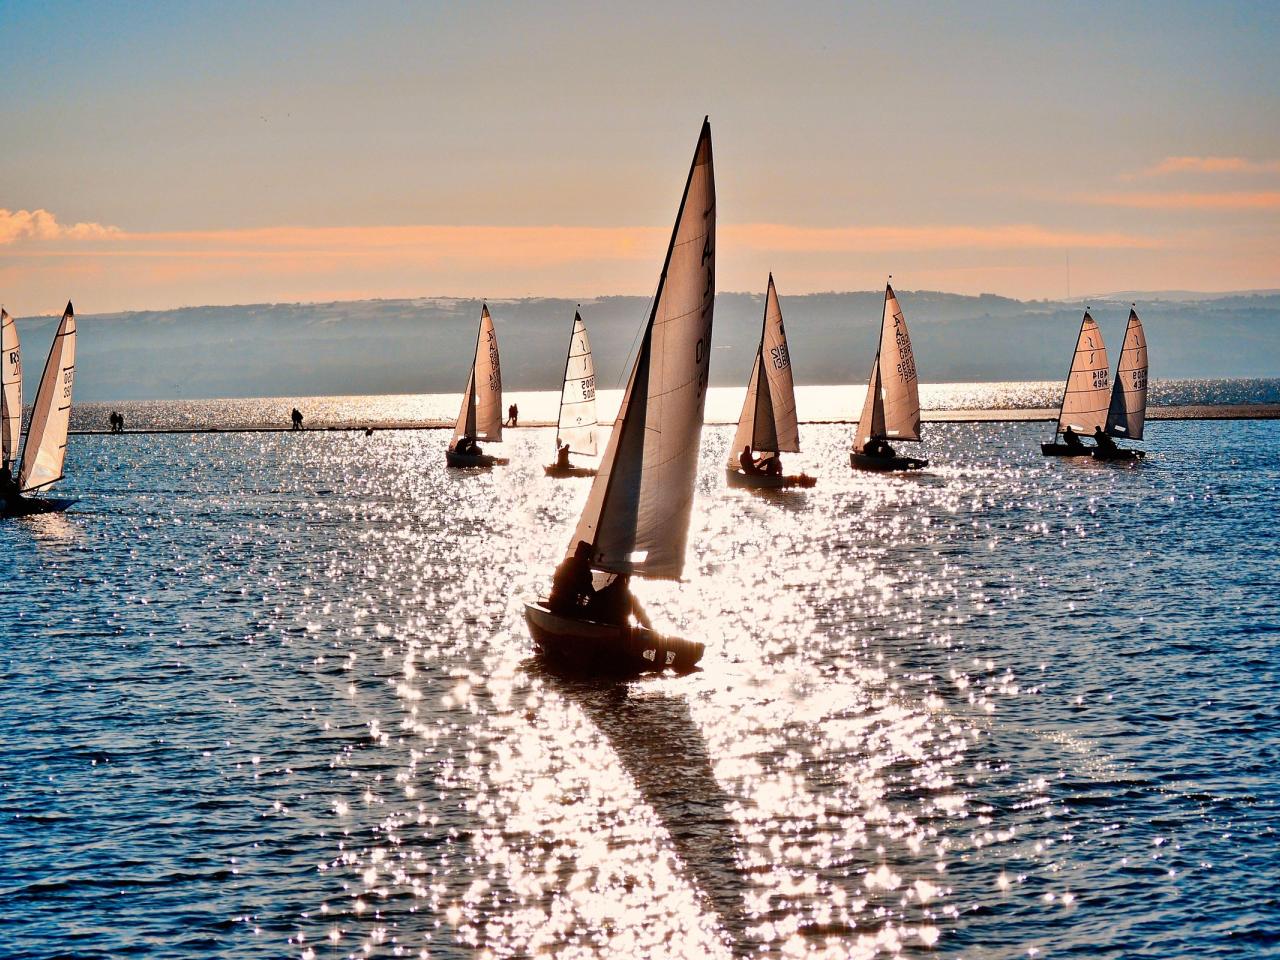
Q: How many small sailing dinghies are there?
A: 9